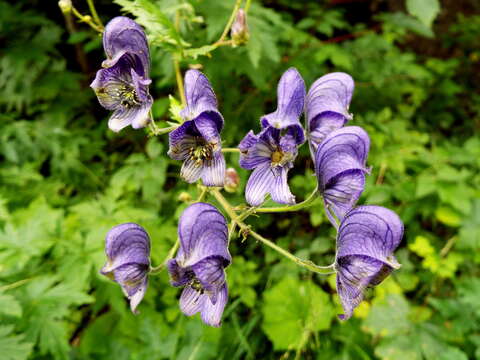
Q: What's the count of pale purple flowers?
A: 8